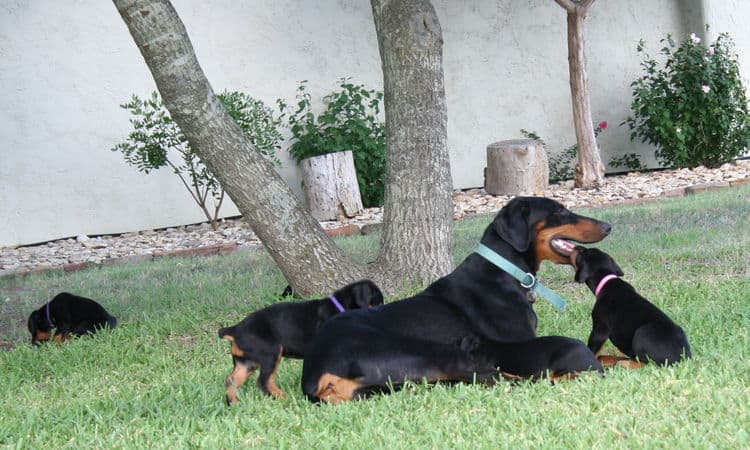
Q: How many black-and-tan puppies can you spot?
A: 4